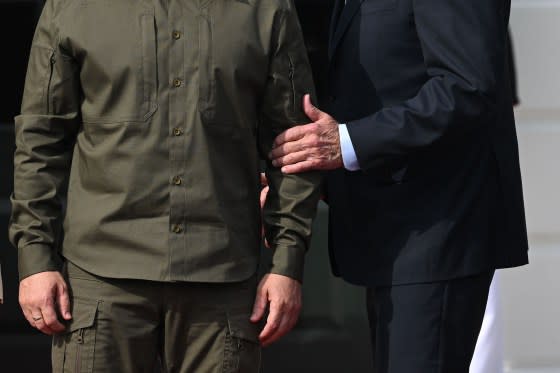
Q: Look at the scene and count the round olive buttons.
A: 5